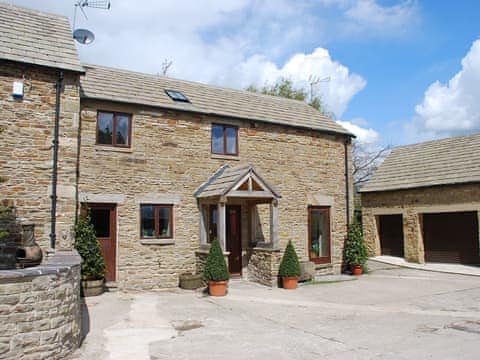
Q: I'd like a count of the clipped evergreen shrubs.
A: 2